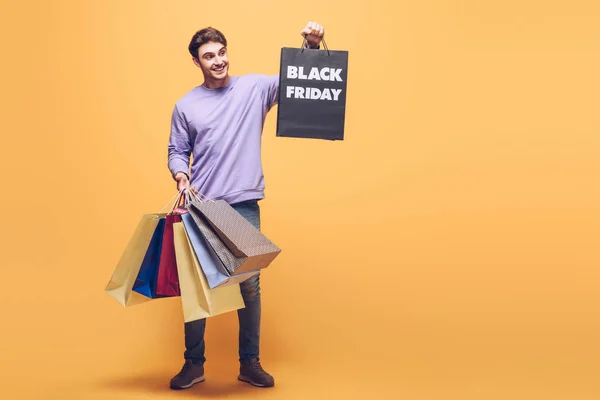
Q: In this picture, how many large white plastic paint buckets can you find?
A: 0